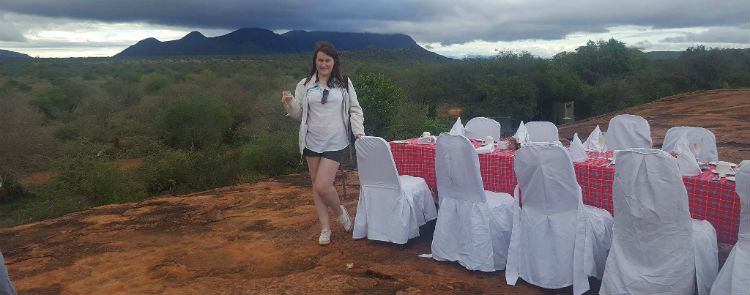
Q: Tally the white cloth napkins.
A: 5